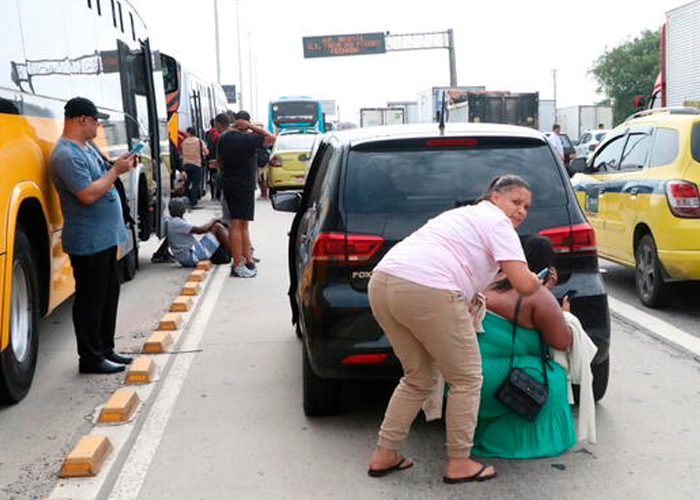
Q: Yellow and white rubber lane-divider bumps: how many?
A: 9